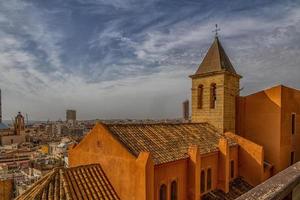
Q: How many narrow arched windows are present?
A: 7